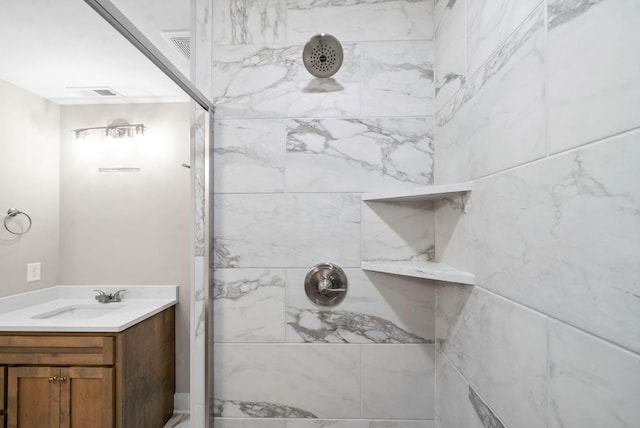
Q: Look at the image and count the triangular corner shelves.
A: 2